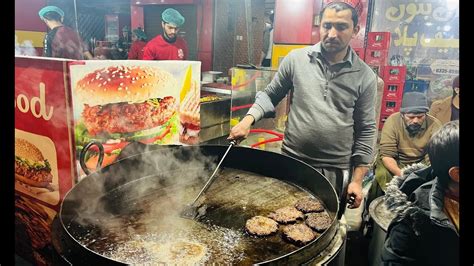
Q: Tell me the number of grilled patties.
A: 5